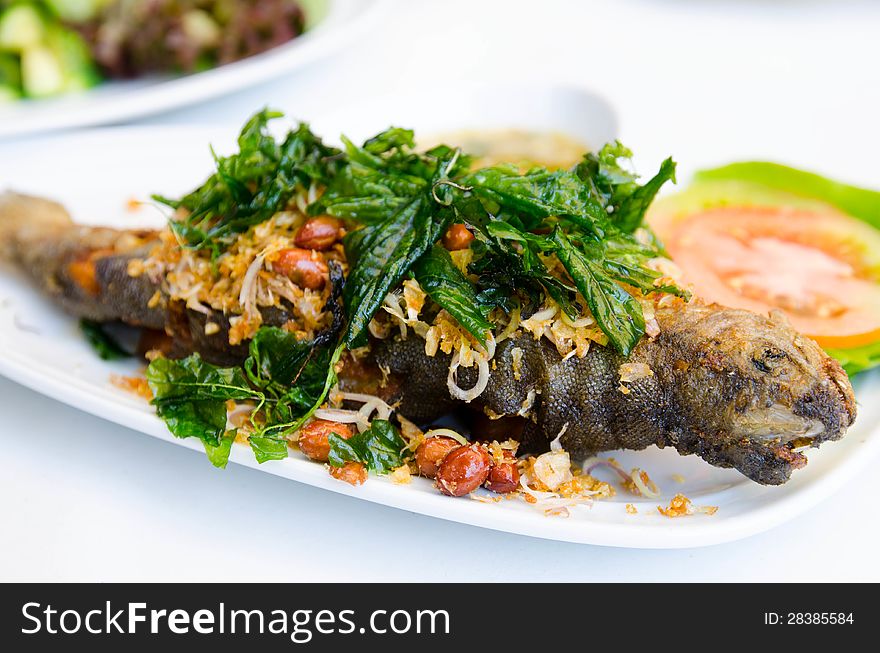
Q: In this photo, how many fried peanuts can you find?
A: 7